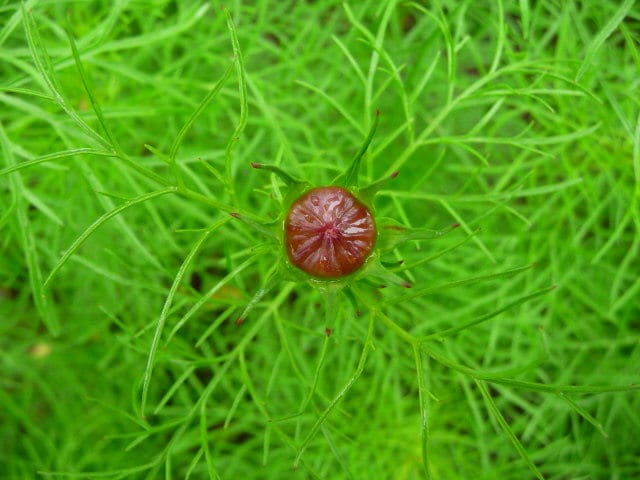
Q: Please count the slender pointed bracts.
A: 8